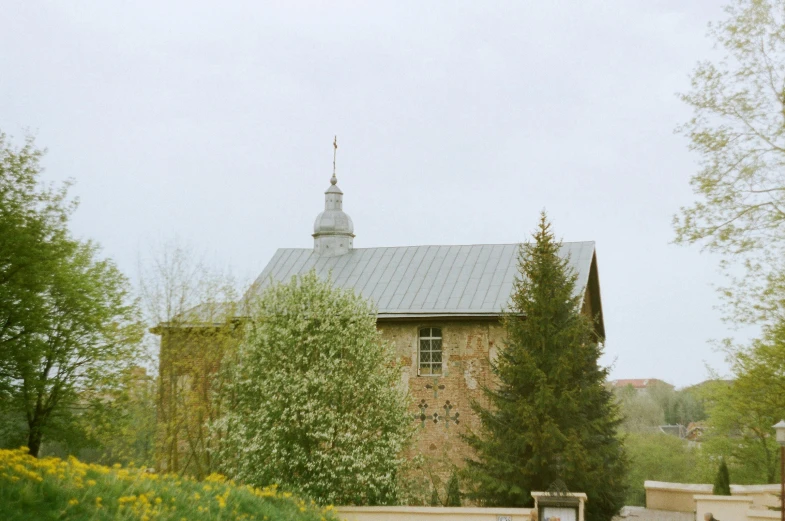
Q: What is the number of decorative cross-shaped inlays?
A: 3